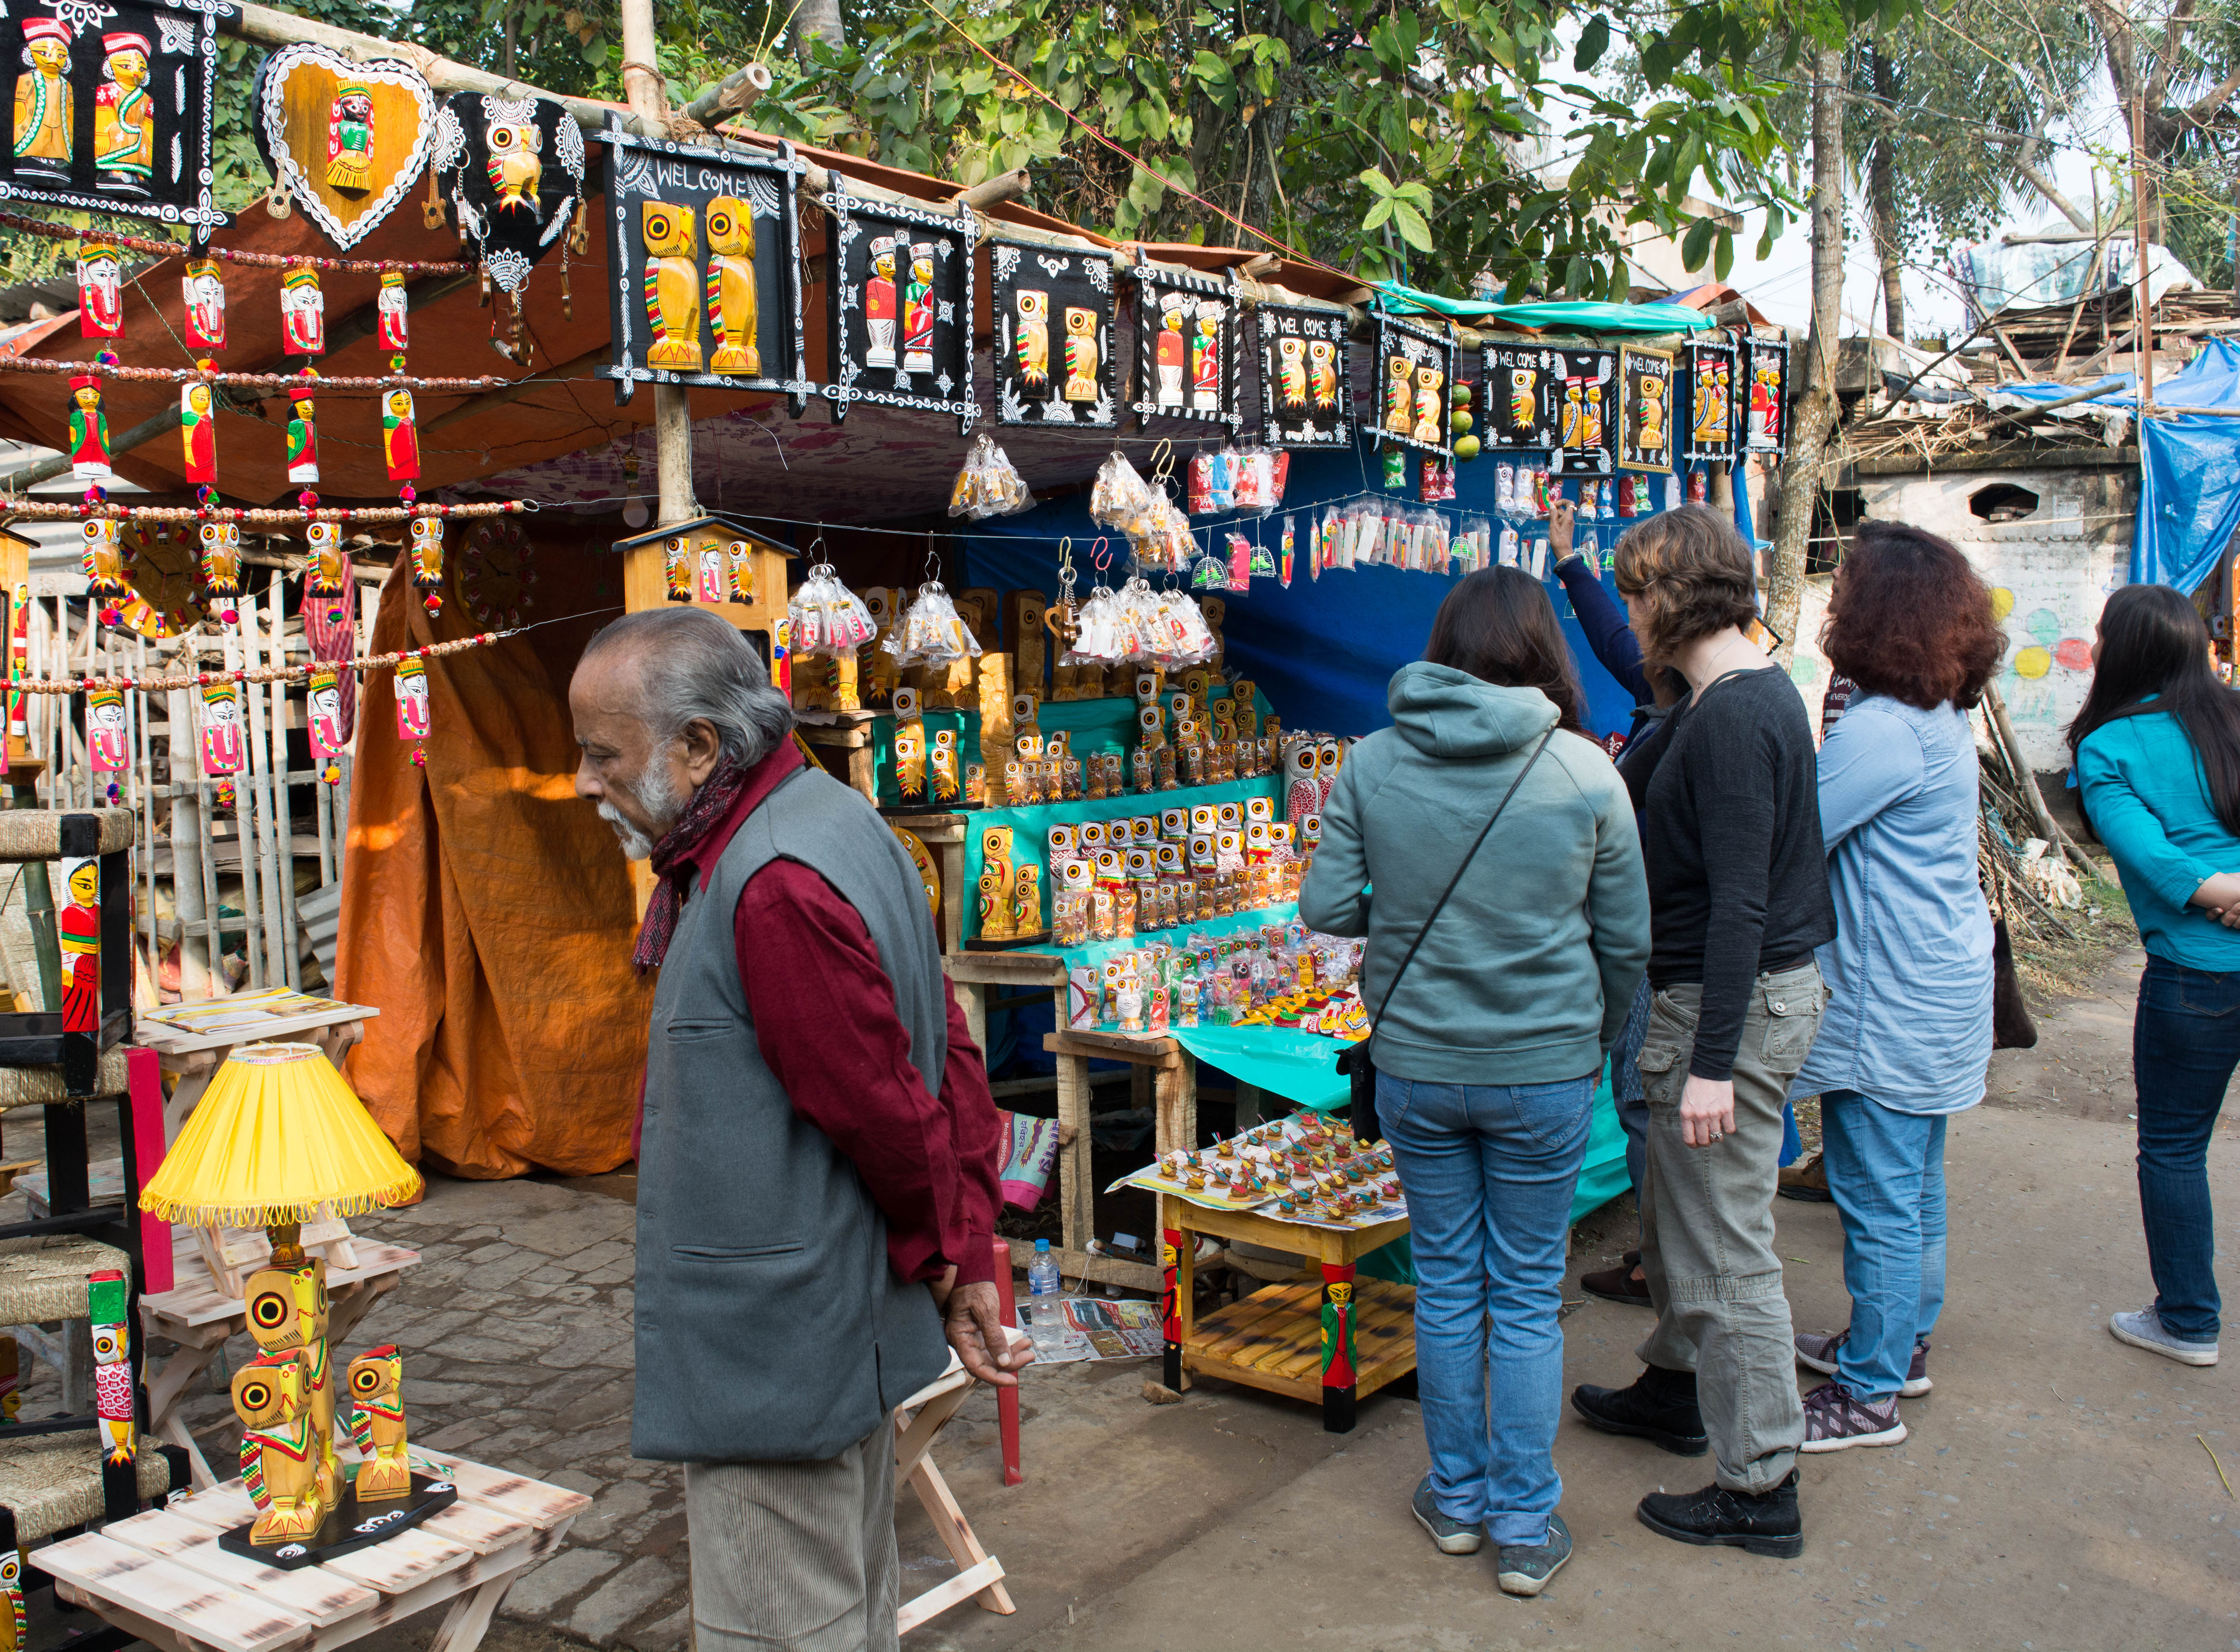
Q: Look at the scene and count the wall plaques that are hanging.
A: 14